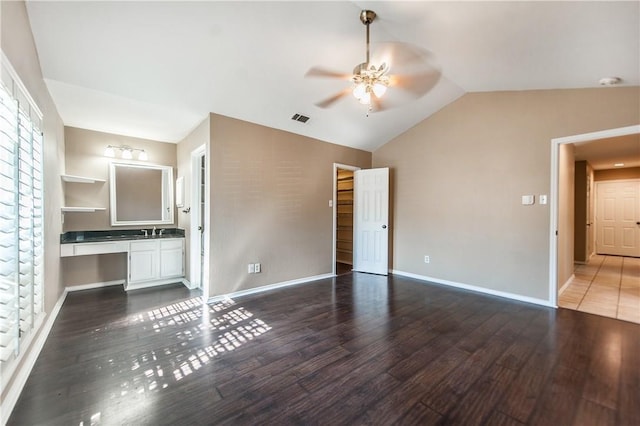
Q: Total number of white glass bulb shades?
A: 6